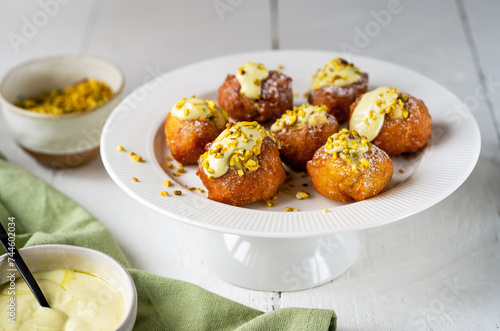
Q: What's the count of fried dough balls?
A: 7